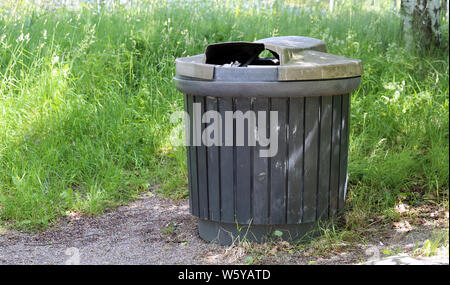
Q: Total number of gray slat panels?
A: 13